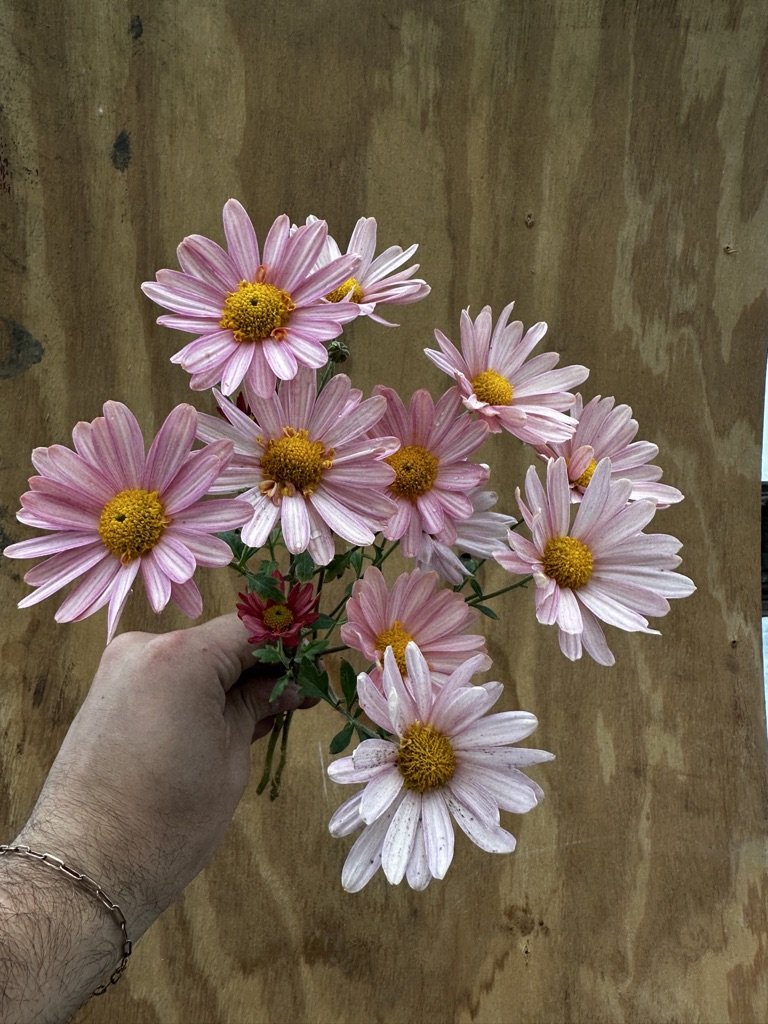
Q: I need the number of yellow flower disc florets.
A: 11